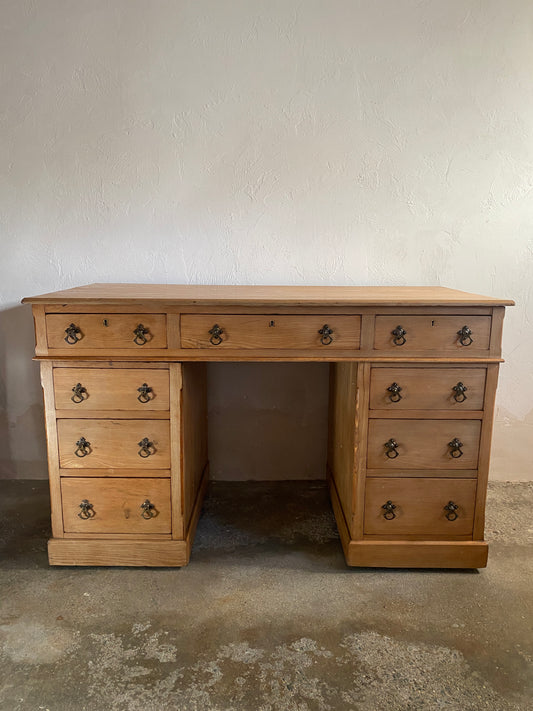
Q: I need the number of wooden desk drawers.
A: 9